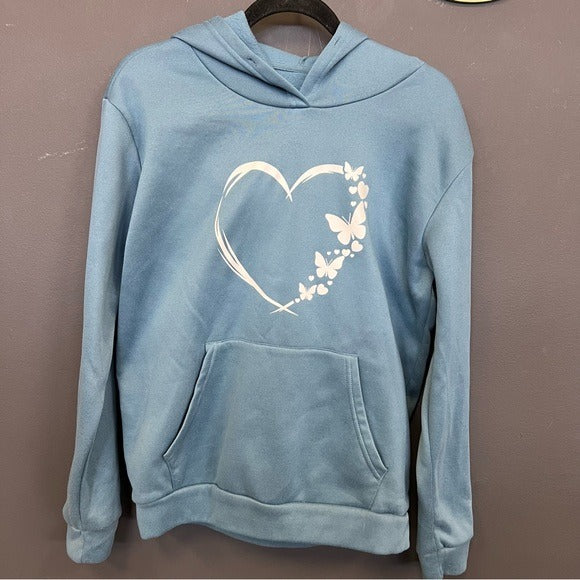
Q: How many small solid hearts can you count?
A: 14